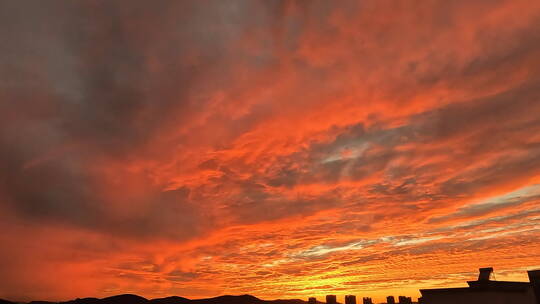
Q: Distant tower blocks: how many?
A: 6